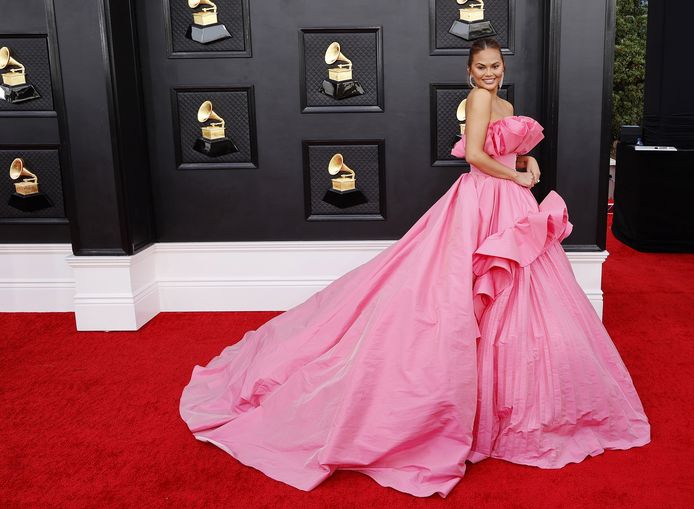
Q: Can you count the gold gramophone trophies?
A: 8